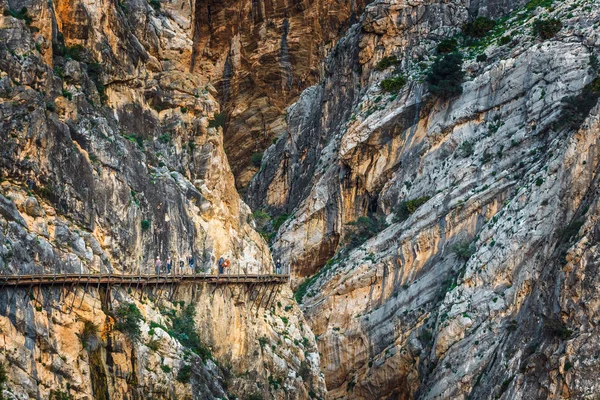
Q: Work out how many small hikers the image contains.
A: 7